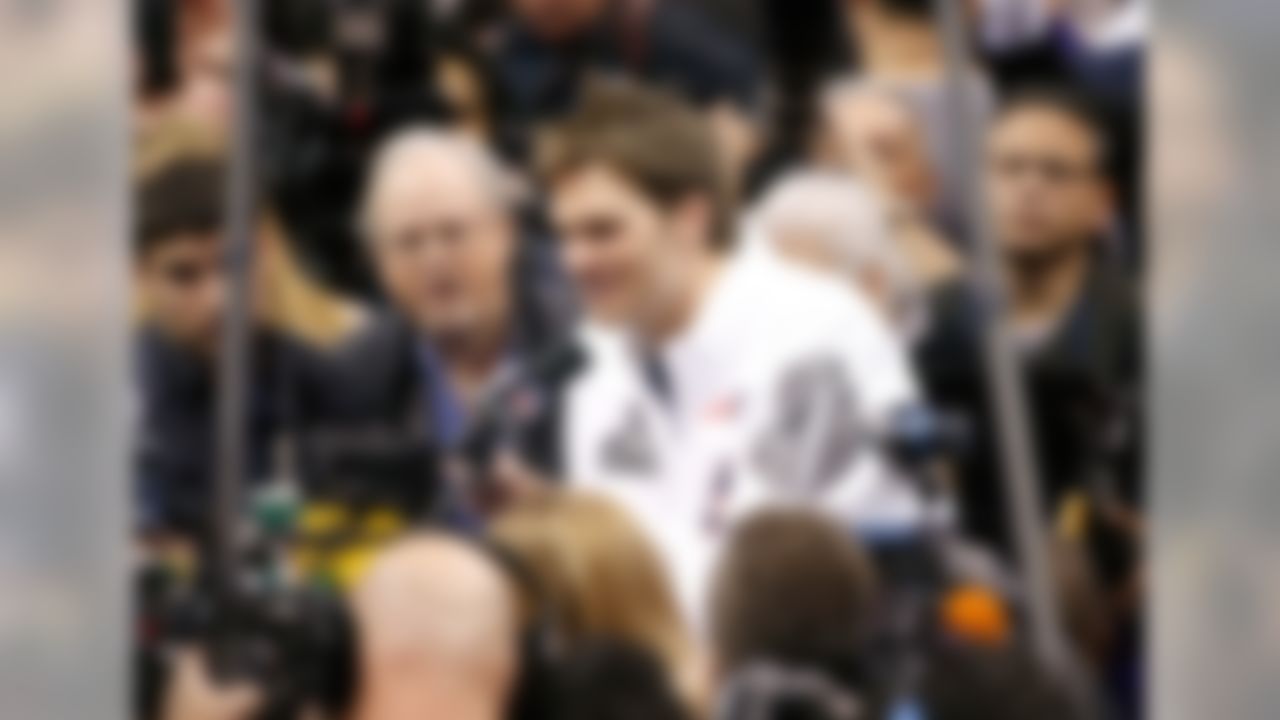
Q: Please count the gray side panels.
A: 2